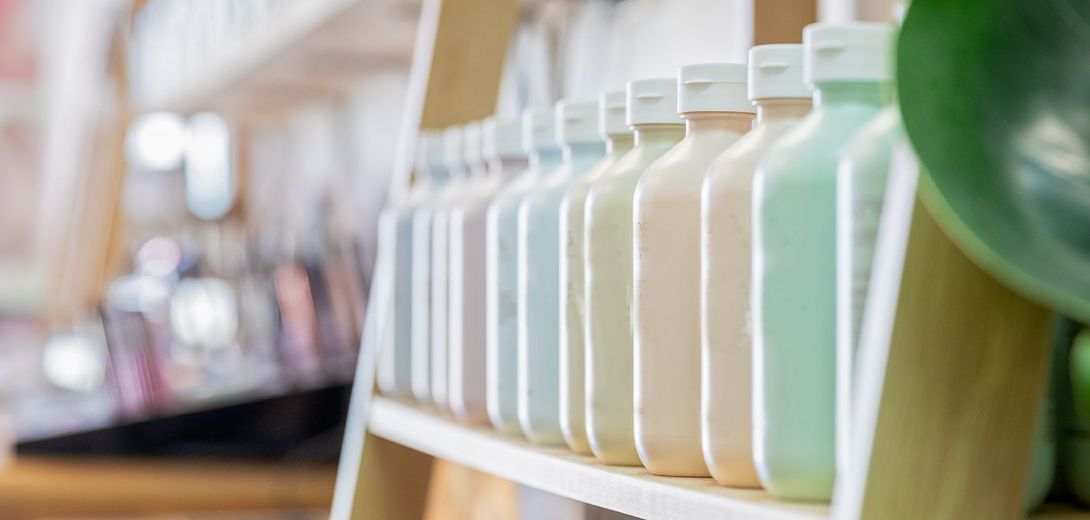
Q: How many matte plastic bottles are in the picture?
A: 12